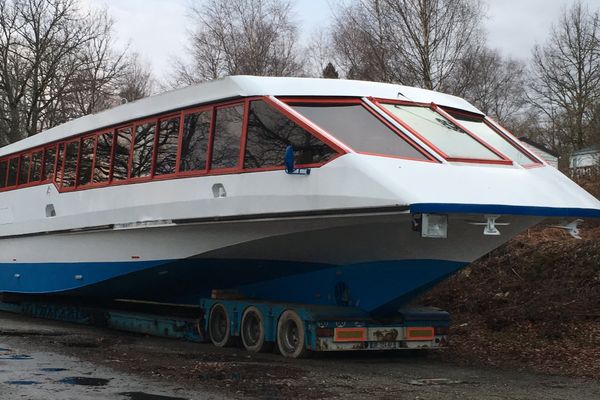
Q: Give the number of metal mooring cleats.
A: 2